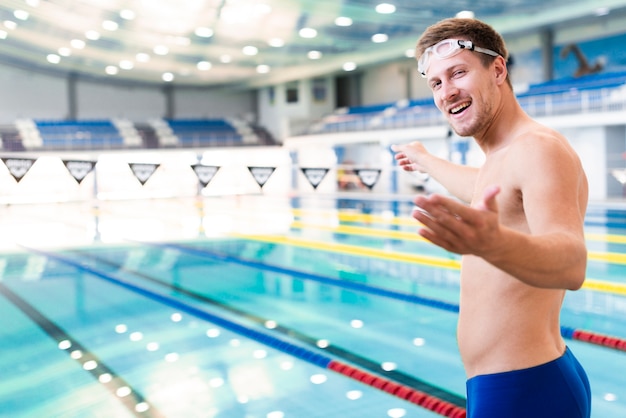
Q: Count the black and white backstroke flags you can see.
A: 7